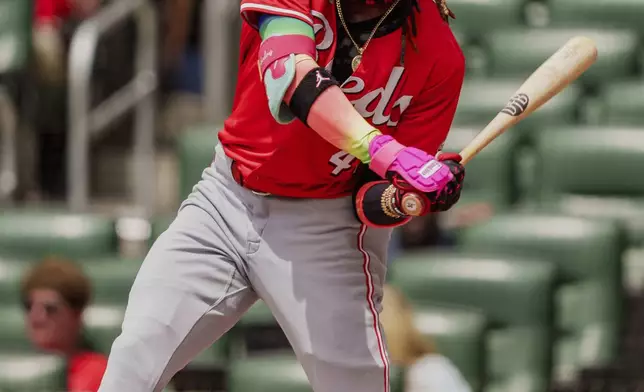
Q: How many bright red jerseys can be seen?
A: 1